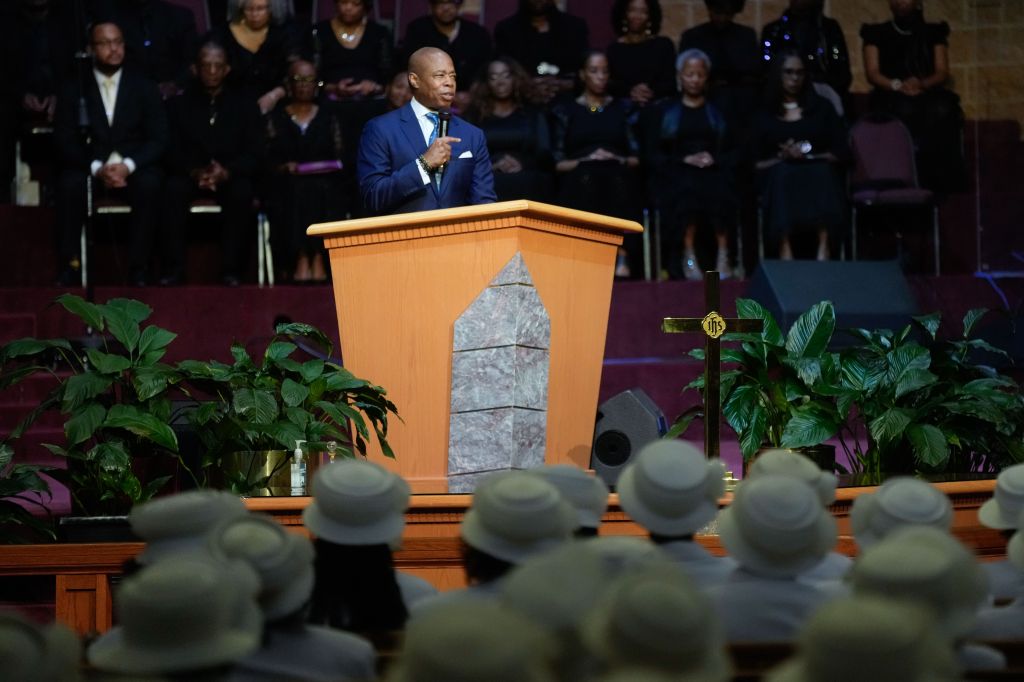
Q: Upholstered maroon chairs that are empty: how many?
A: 1